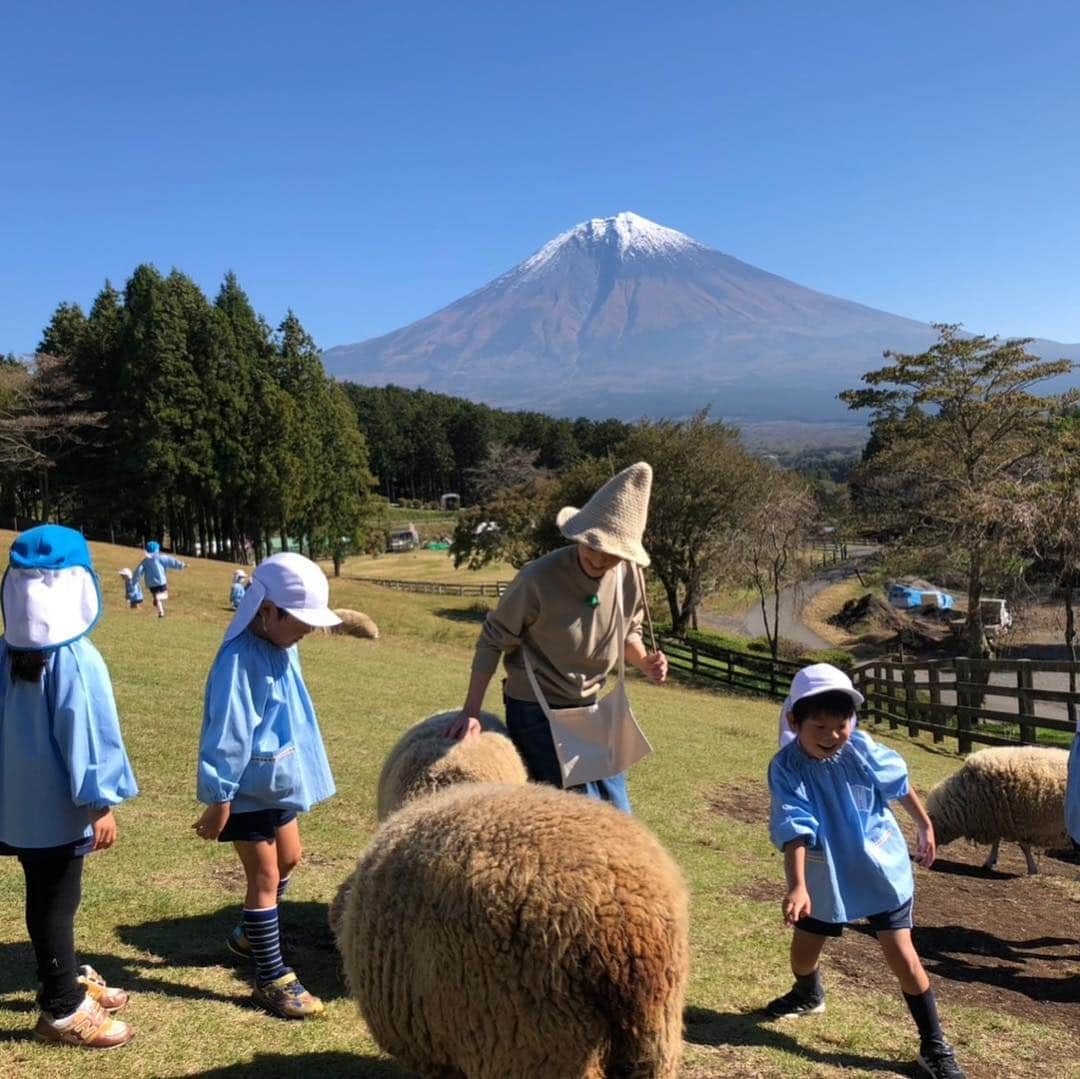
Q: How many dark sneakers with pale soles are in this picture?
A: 2